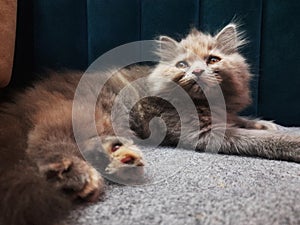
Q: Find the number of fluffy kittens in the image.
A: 1